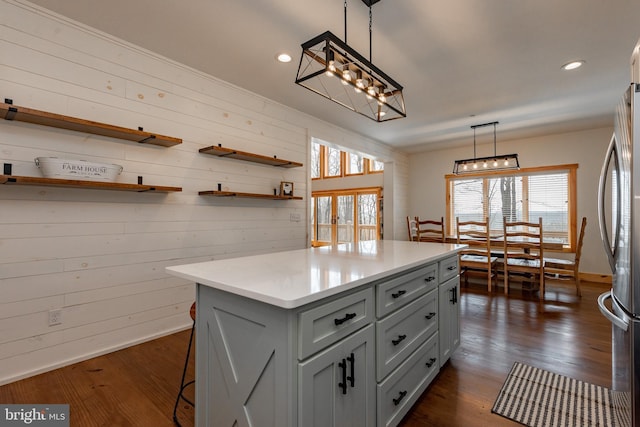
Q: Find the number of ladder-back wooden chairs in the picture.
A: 5